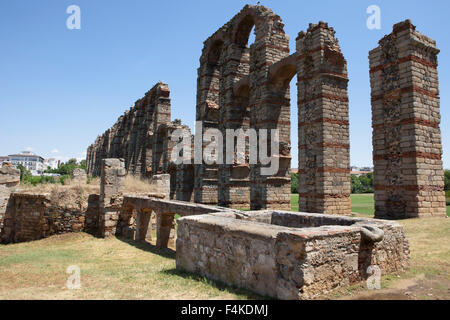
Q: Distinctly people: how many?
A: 0